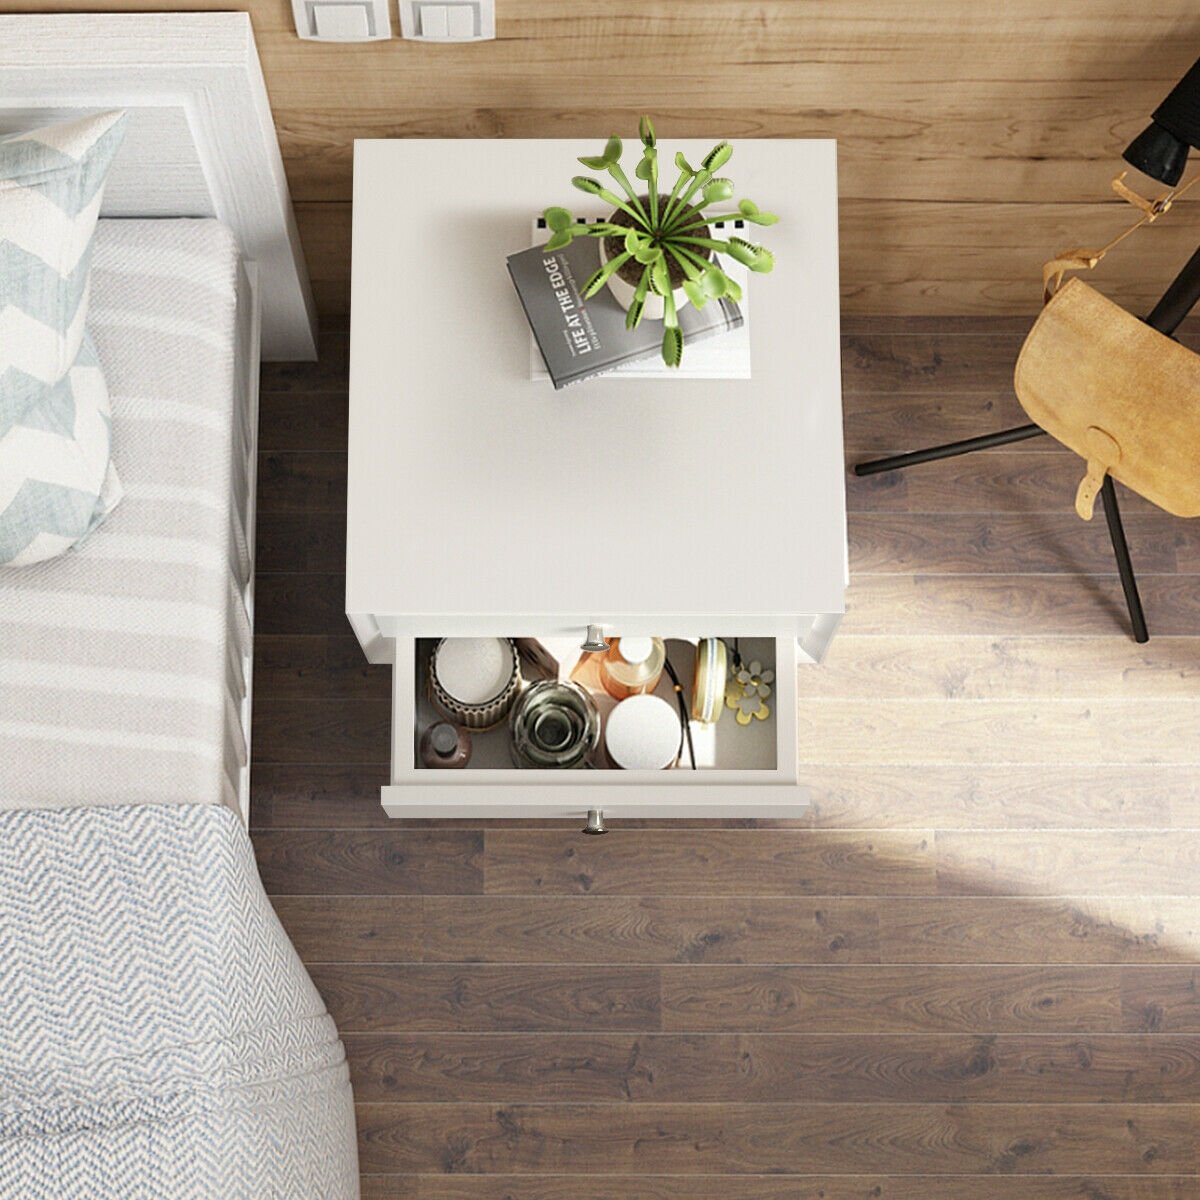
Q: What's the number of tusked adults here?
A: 0